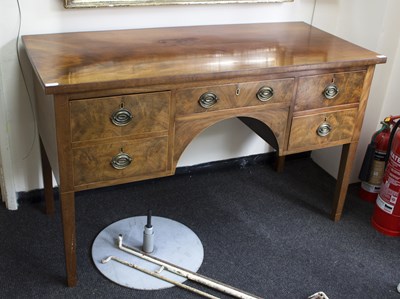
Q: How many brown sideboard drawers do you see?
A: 5